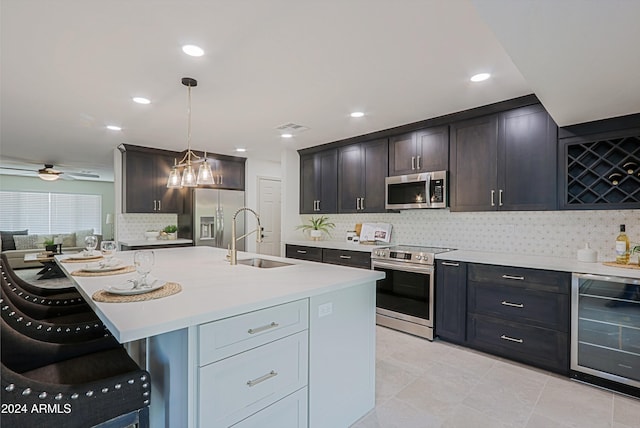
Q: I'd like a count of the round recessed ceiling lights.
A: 7